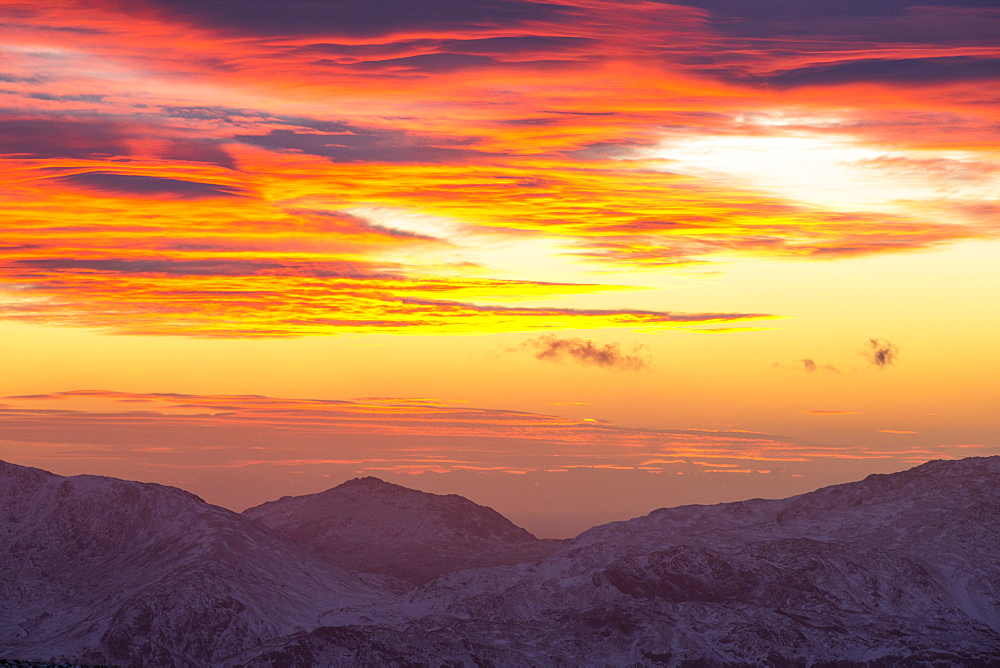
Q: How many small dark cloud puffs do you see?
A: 3